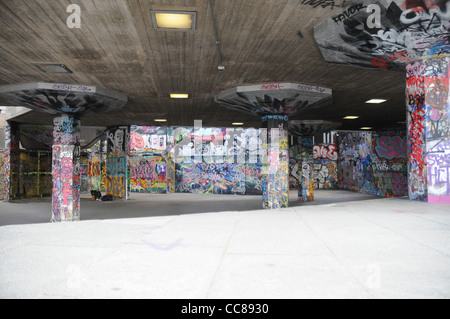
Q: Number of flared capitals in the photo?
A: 4